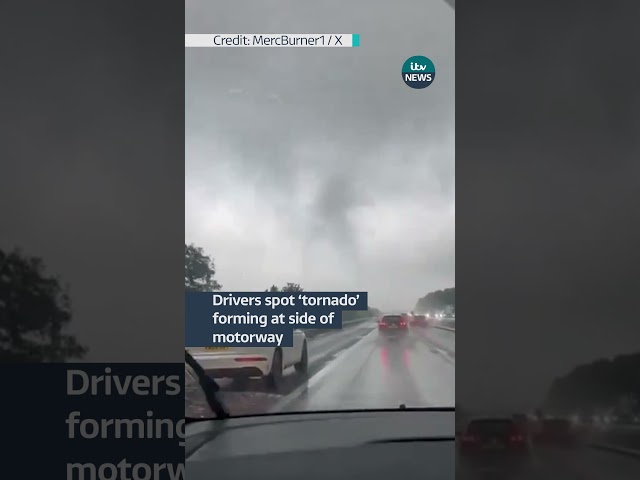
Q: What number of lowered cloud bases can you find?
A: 1